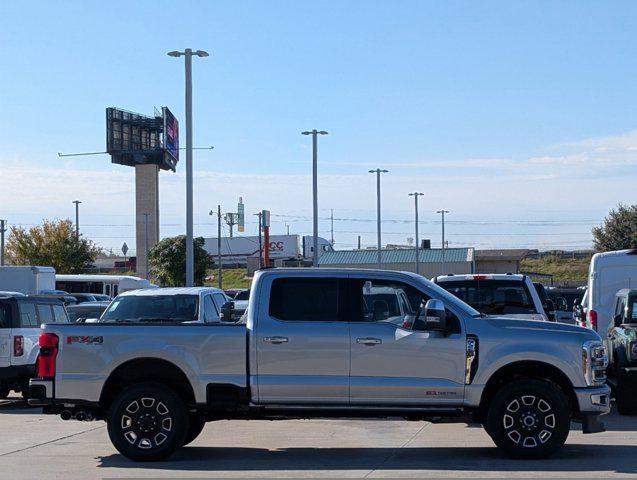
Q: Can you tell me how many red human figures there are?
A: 0